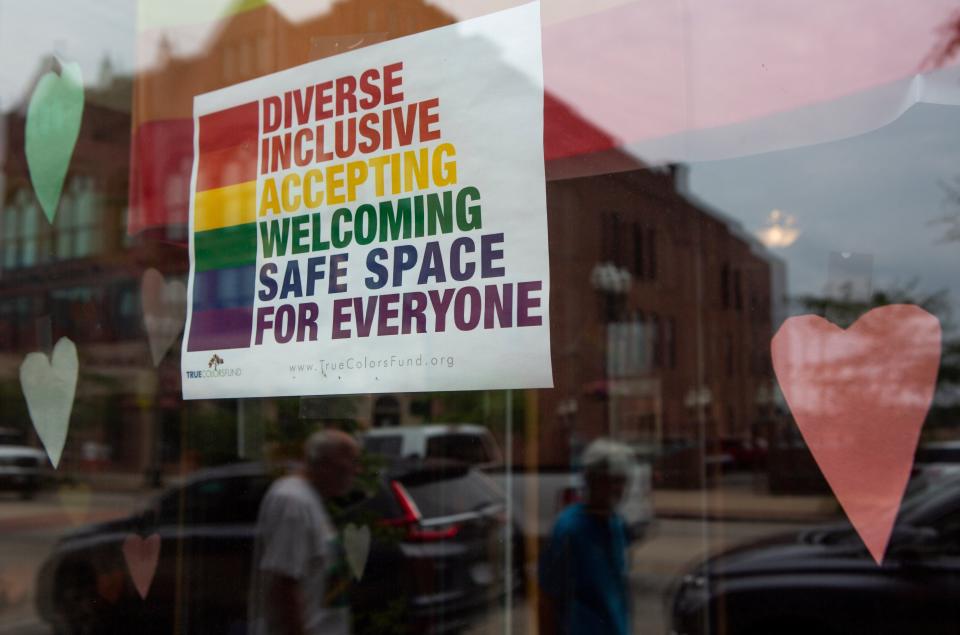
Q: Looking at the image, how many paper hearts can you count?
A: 6